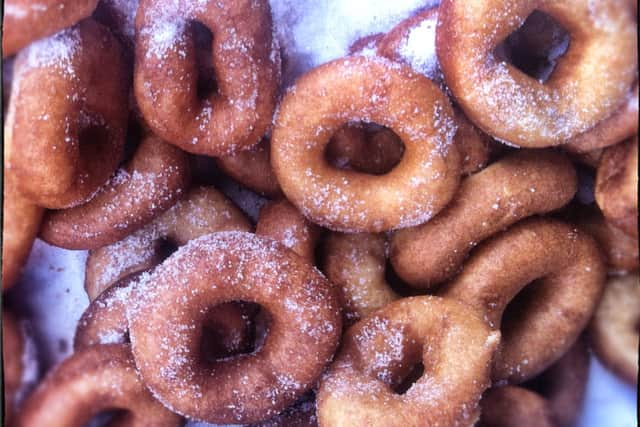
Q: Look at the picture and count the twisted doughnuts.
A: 0